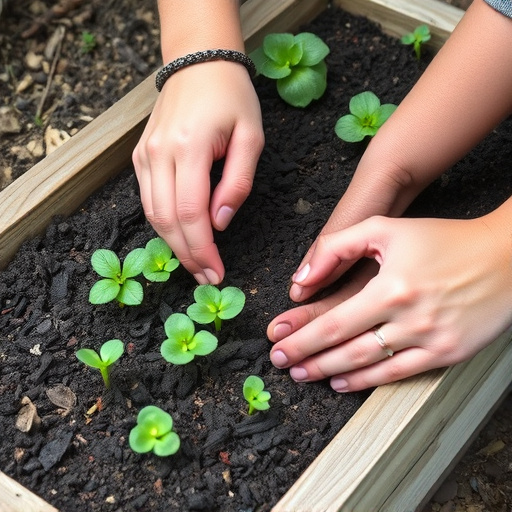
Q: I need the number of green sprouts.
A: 10